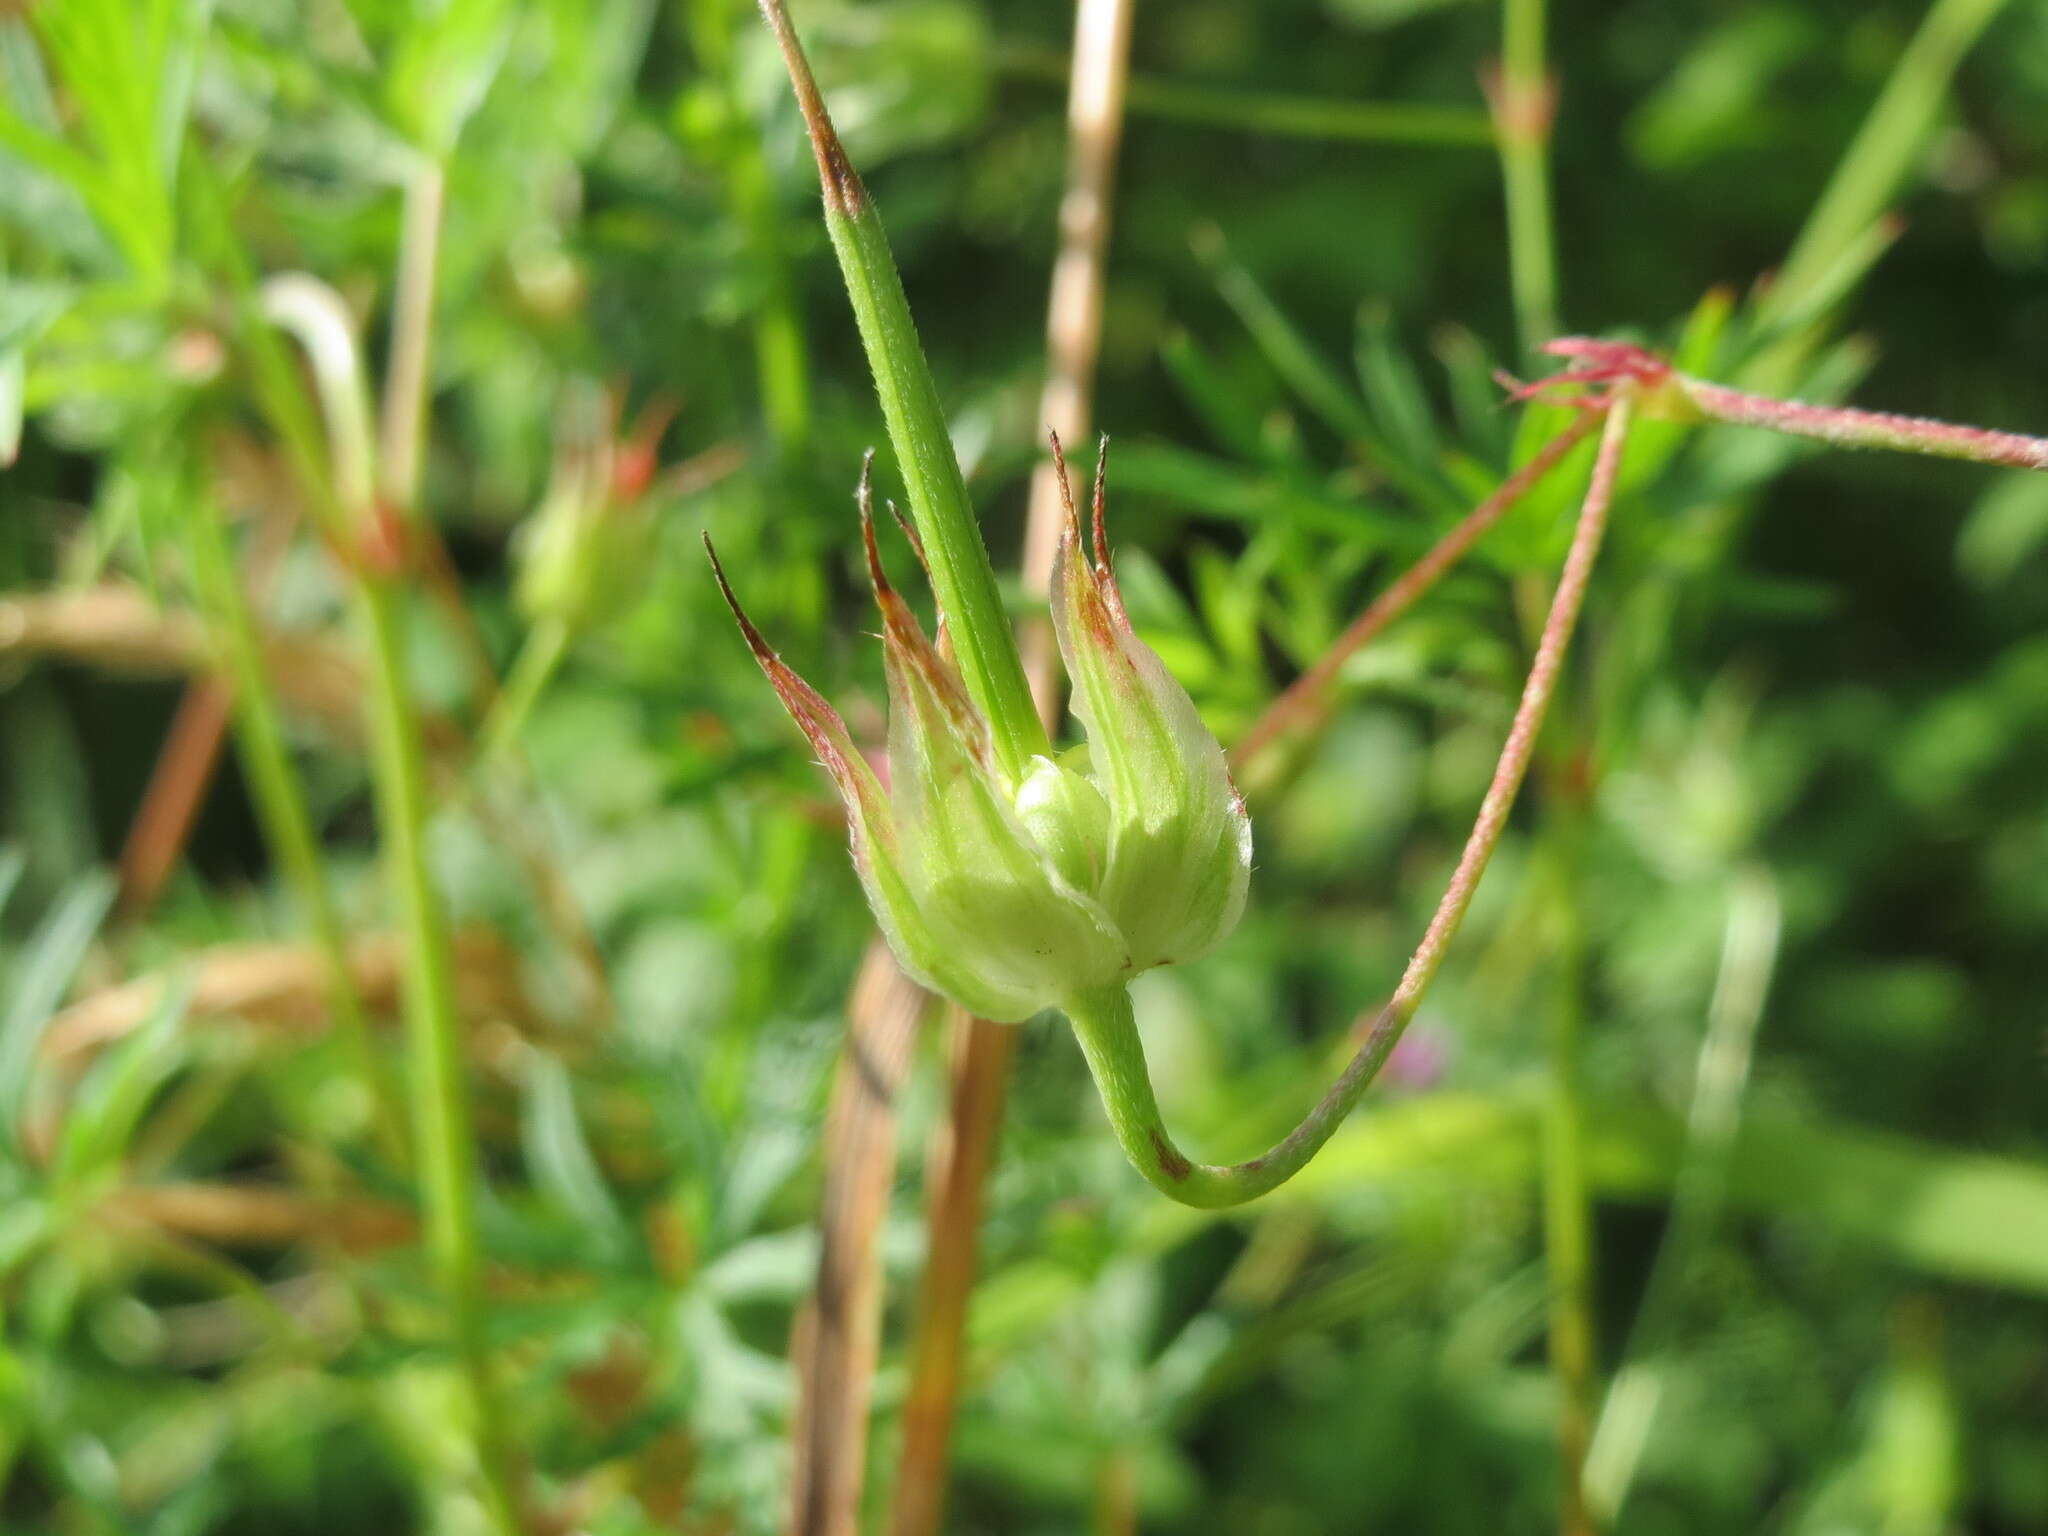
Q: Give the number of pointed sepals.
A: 5